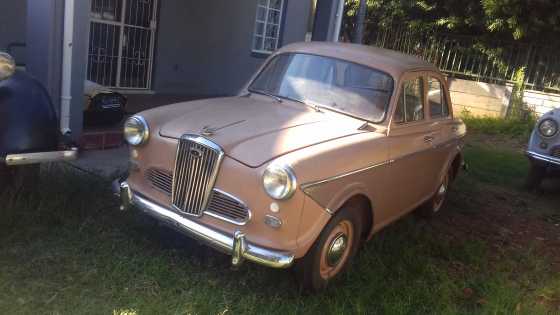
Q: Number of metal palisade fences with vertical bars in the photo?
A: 1